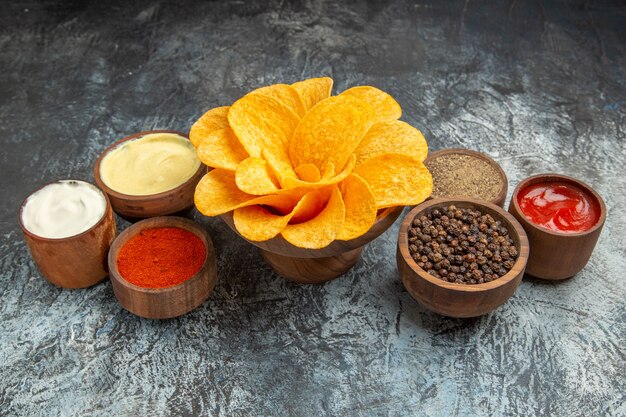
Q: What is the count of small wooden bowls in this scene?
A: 6